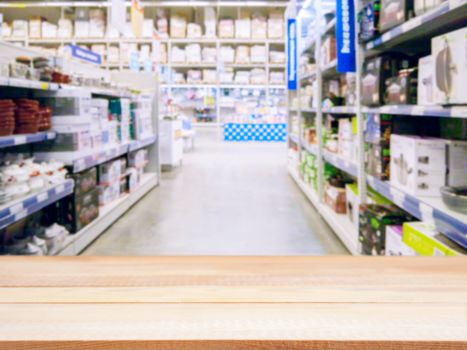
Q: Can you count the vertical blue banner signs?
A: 2